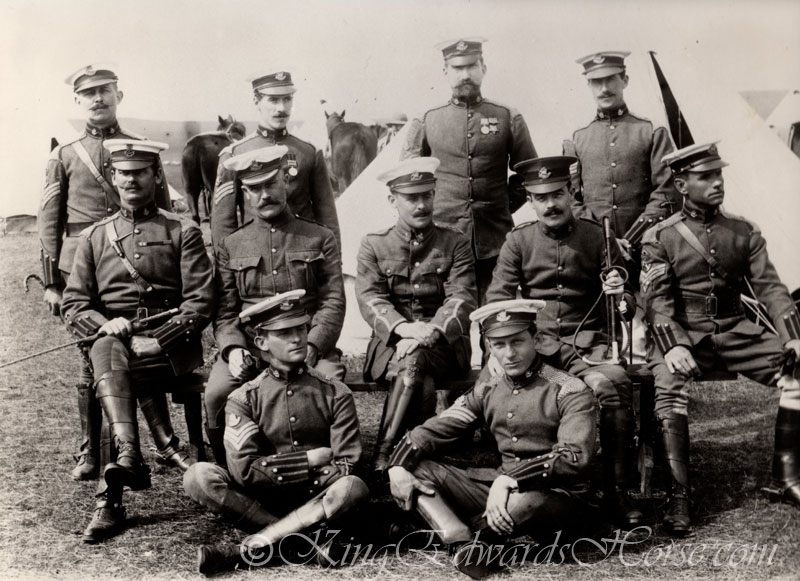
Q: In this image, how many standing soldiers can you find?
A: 4